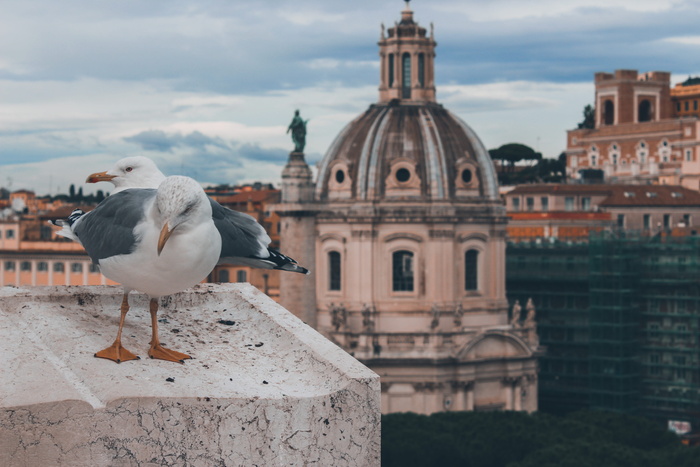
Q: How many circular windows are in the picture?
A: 3